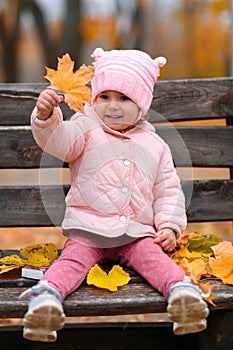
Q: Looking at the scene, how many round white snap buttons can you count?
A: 4